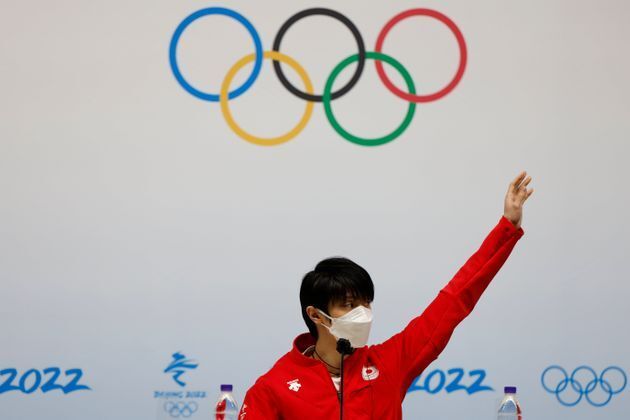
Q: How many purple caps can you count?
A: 2